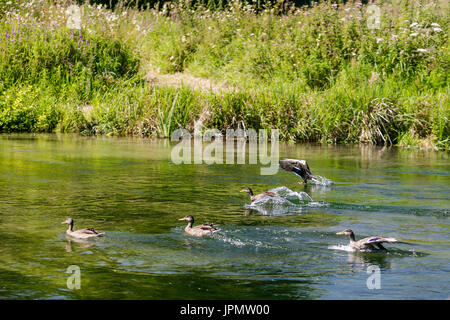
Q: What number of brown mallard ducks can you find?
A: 5